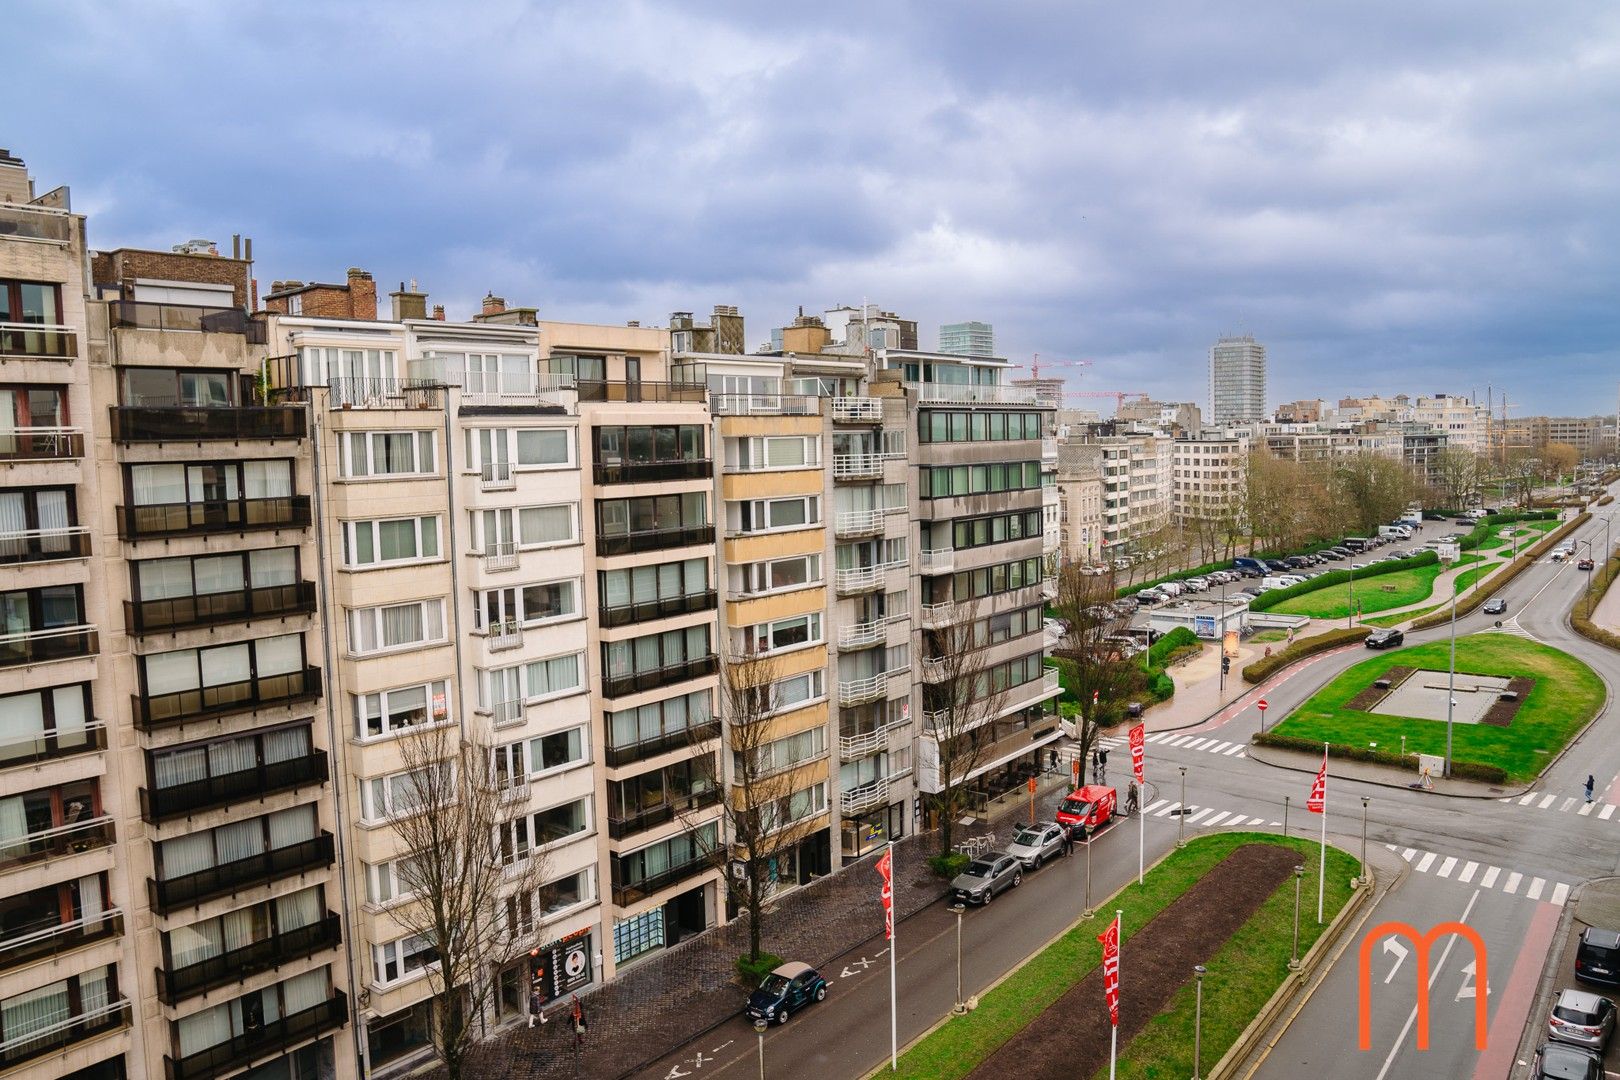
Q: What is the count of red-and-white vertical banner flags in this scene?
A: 4